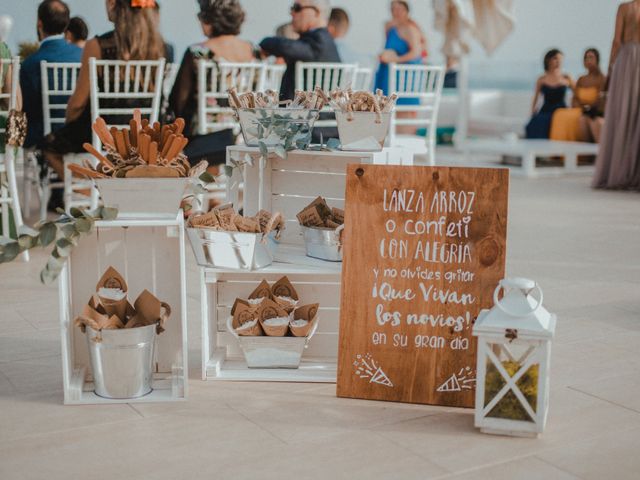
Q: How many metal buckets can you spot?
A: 7